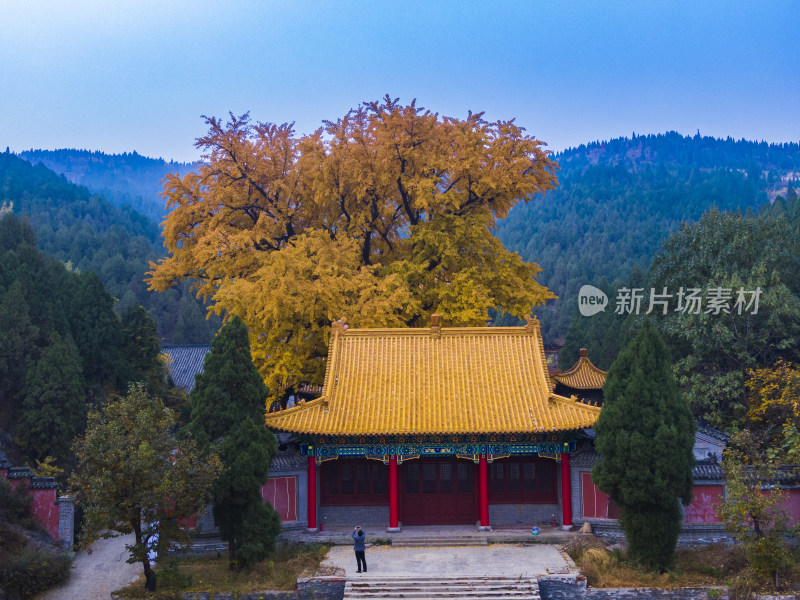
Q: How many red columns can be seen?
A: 4